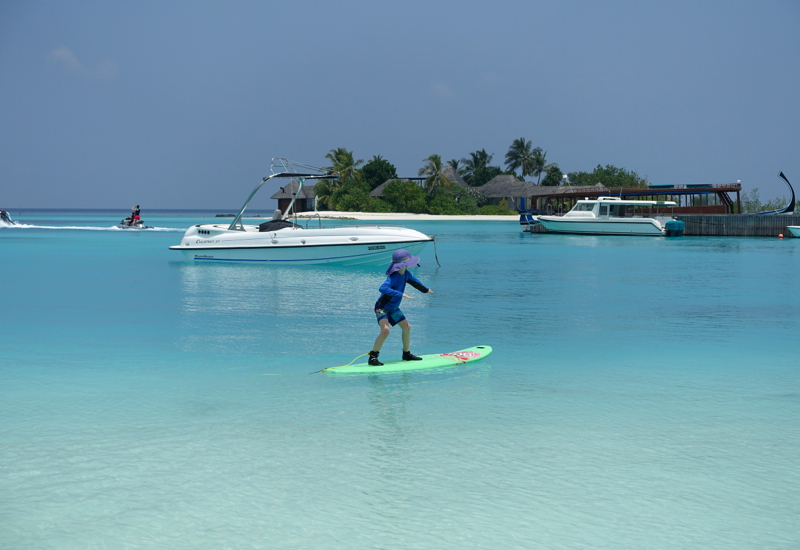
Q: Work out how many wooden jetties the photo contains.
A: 1